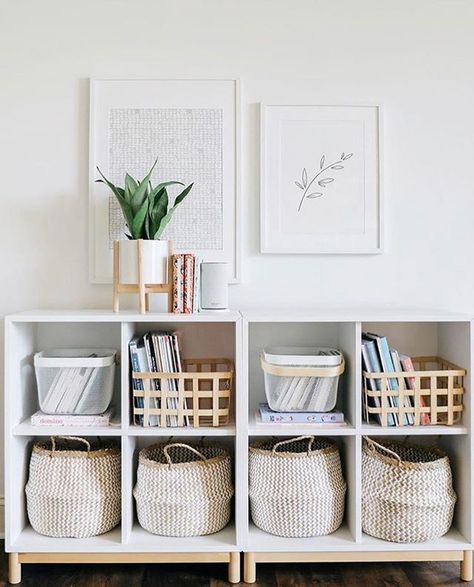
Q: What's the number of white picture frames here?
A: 2